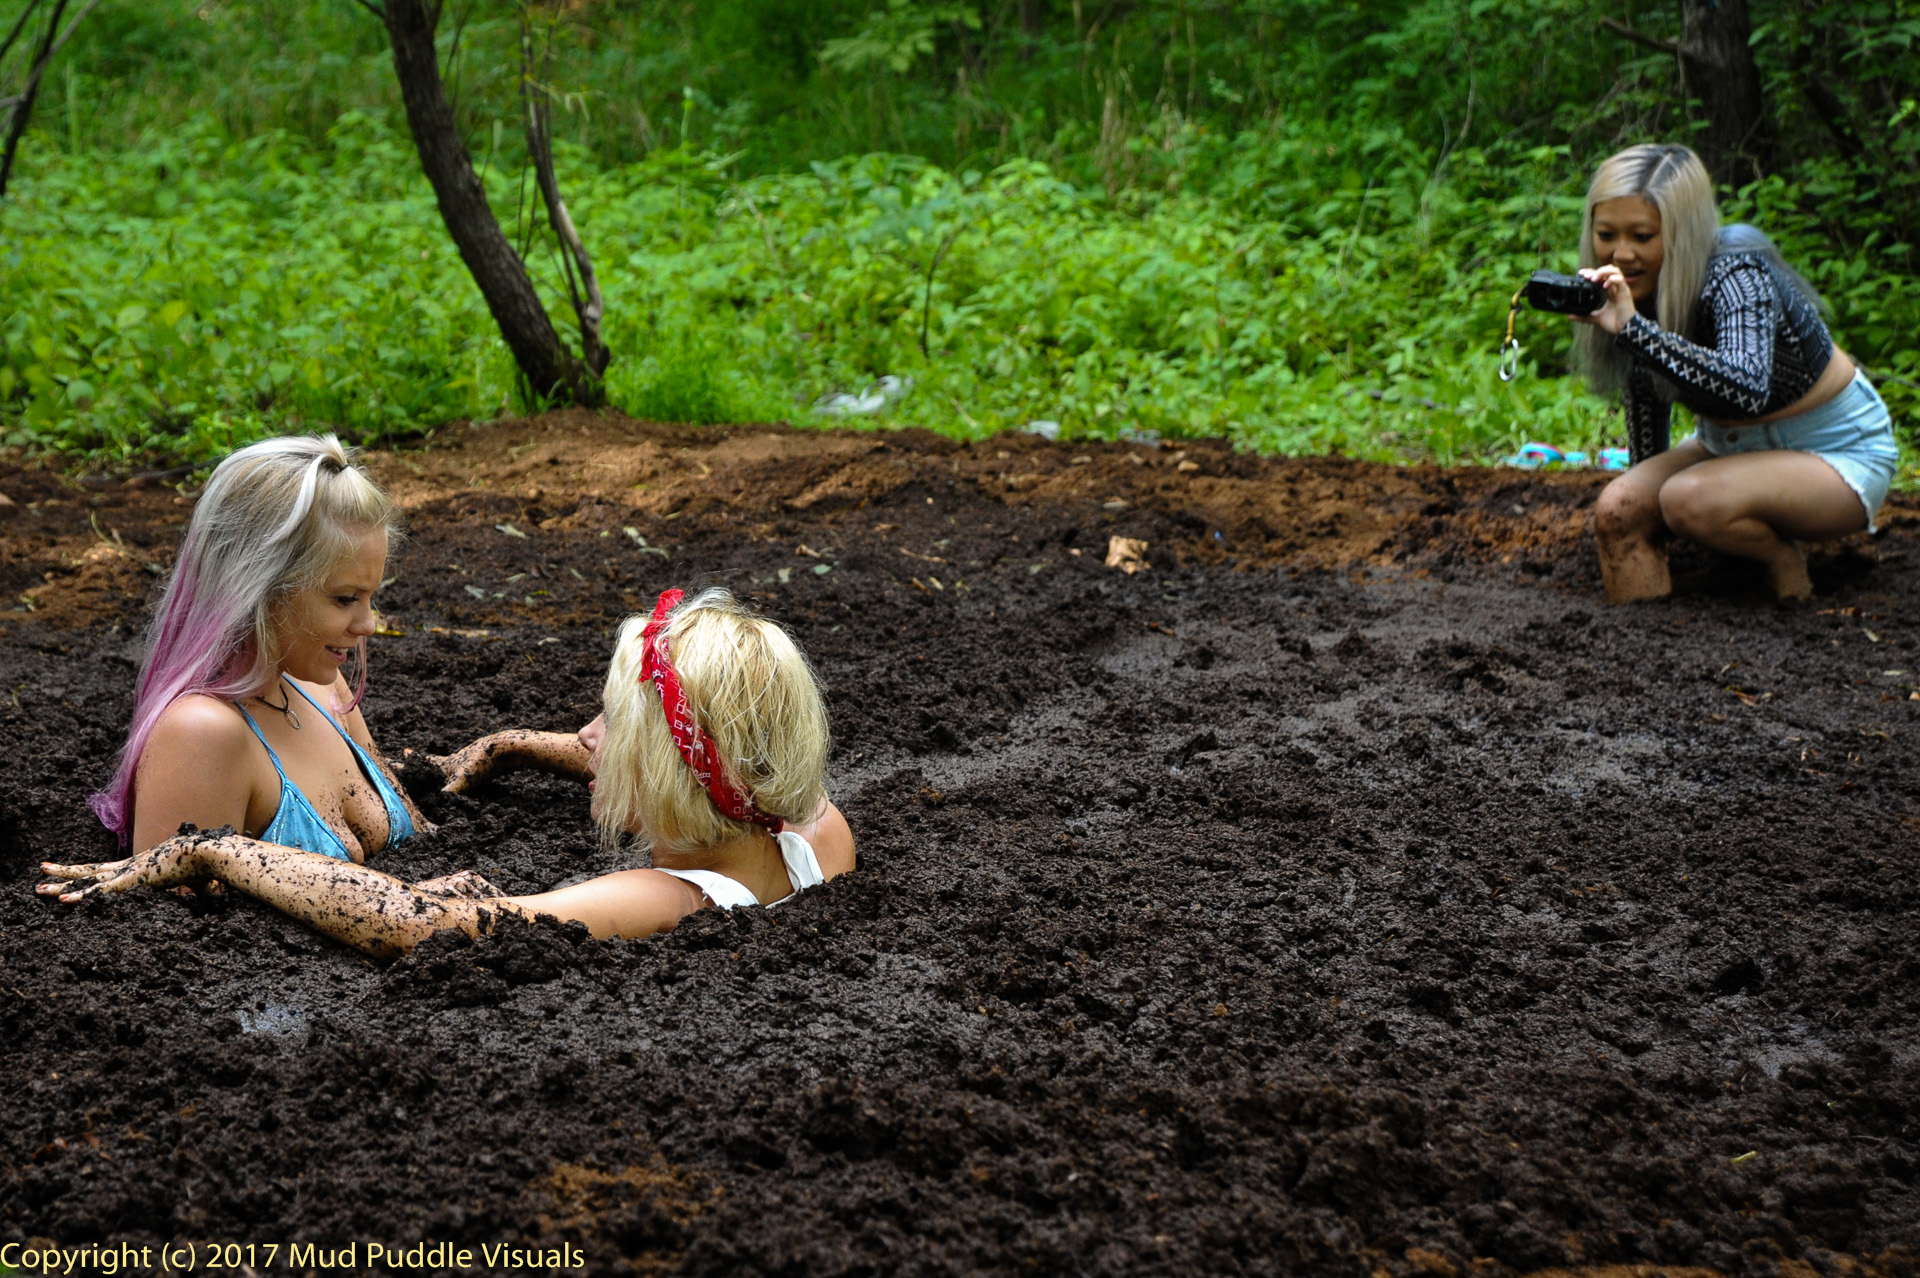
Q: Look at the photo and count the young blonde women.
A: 3